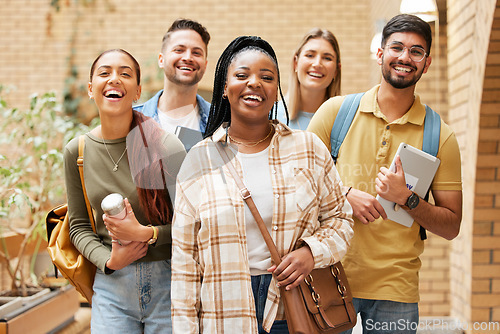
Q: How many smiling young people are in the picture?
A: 5